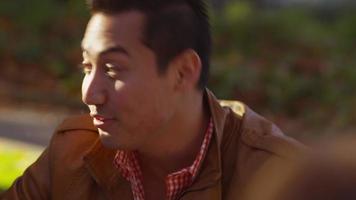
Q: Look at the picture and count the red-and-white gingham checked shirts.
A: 1